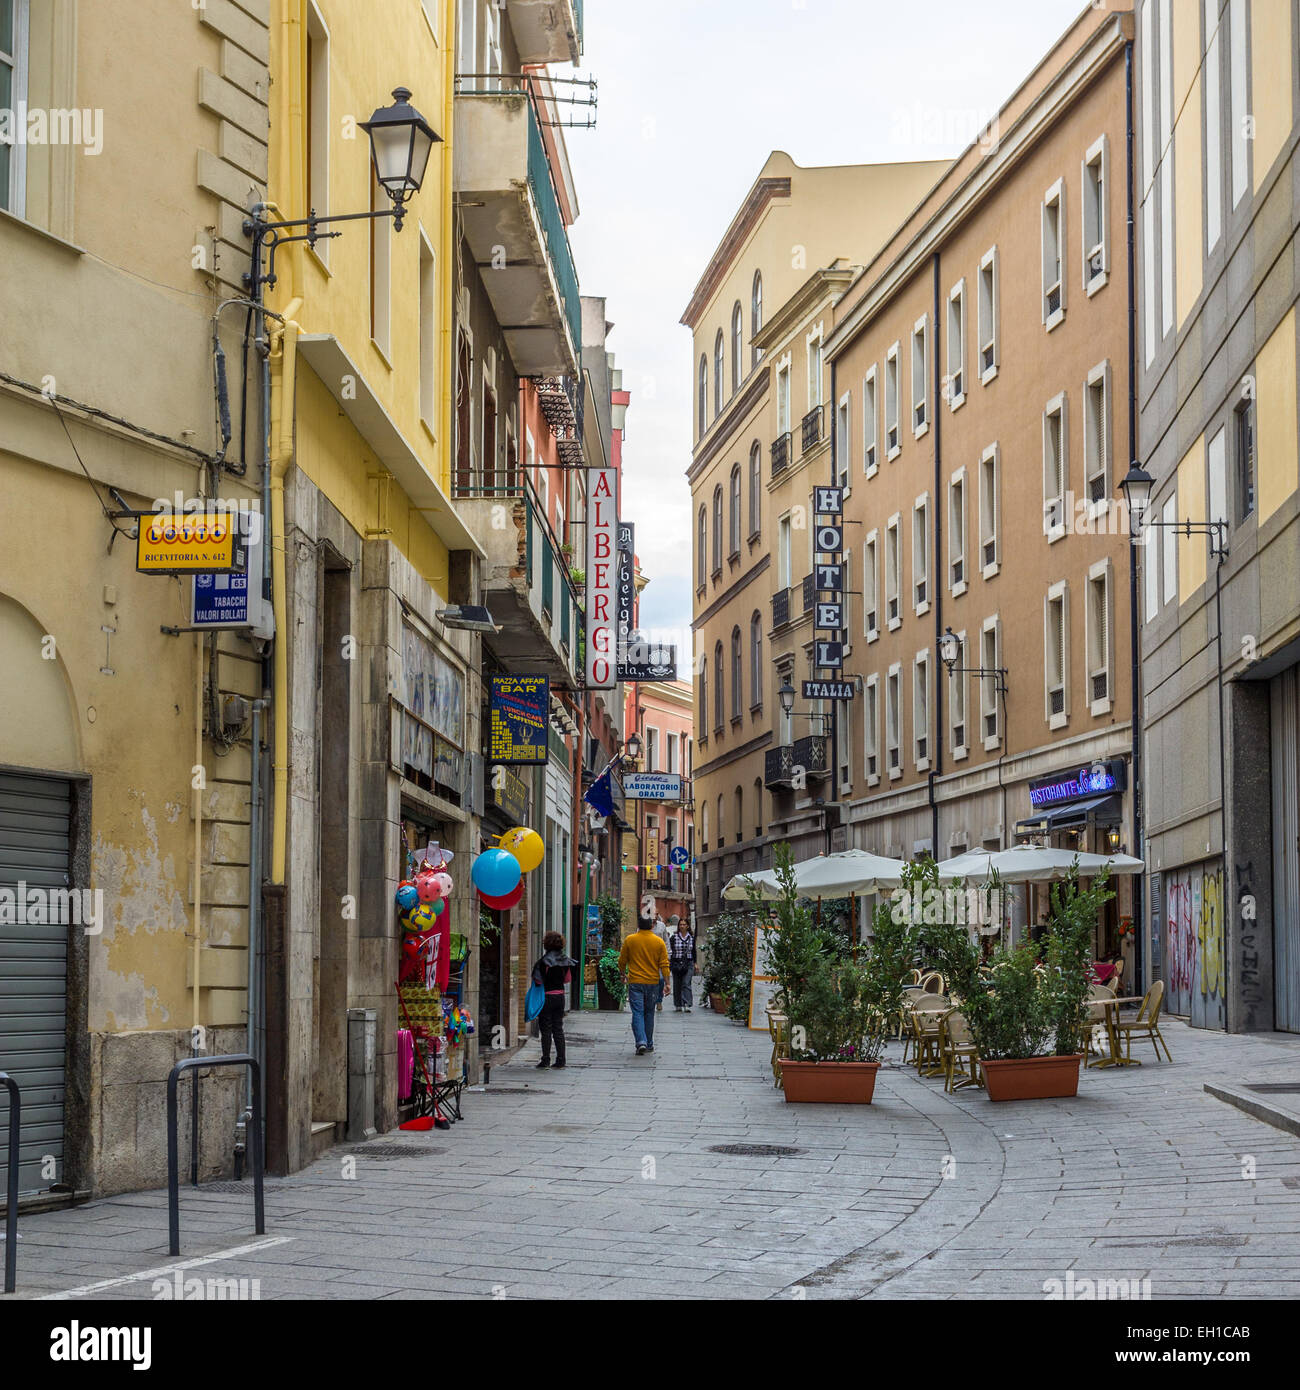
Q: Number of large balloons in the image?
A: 3